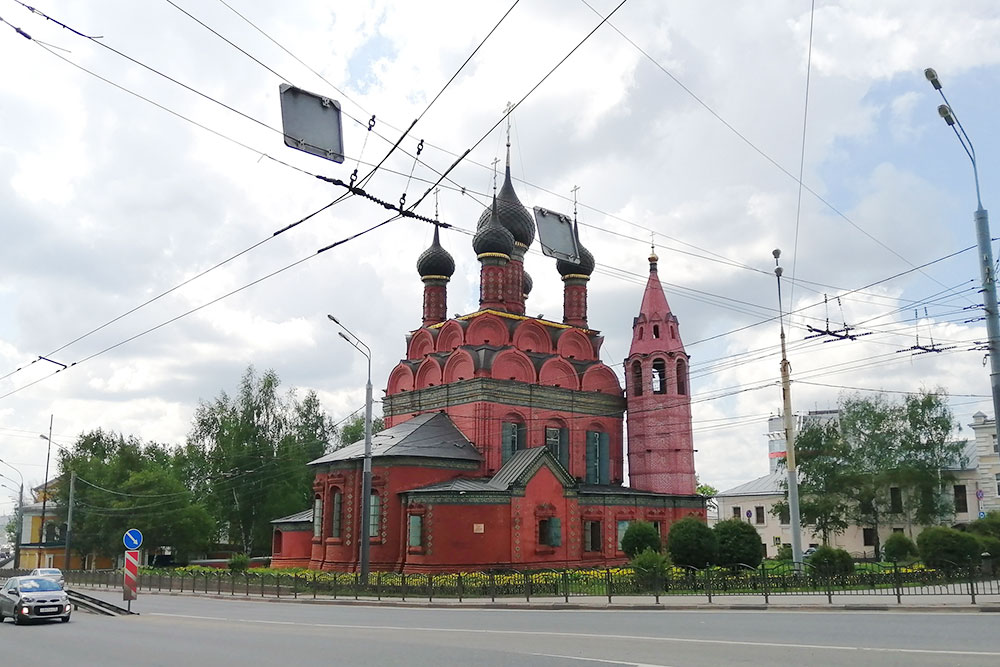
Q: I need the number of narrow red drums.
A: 4